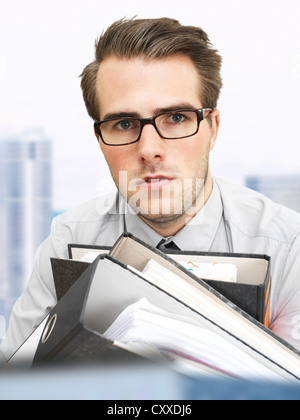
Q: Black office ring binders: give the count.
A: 3